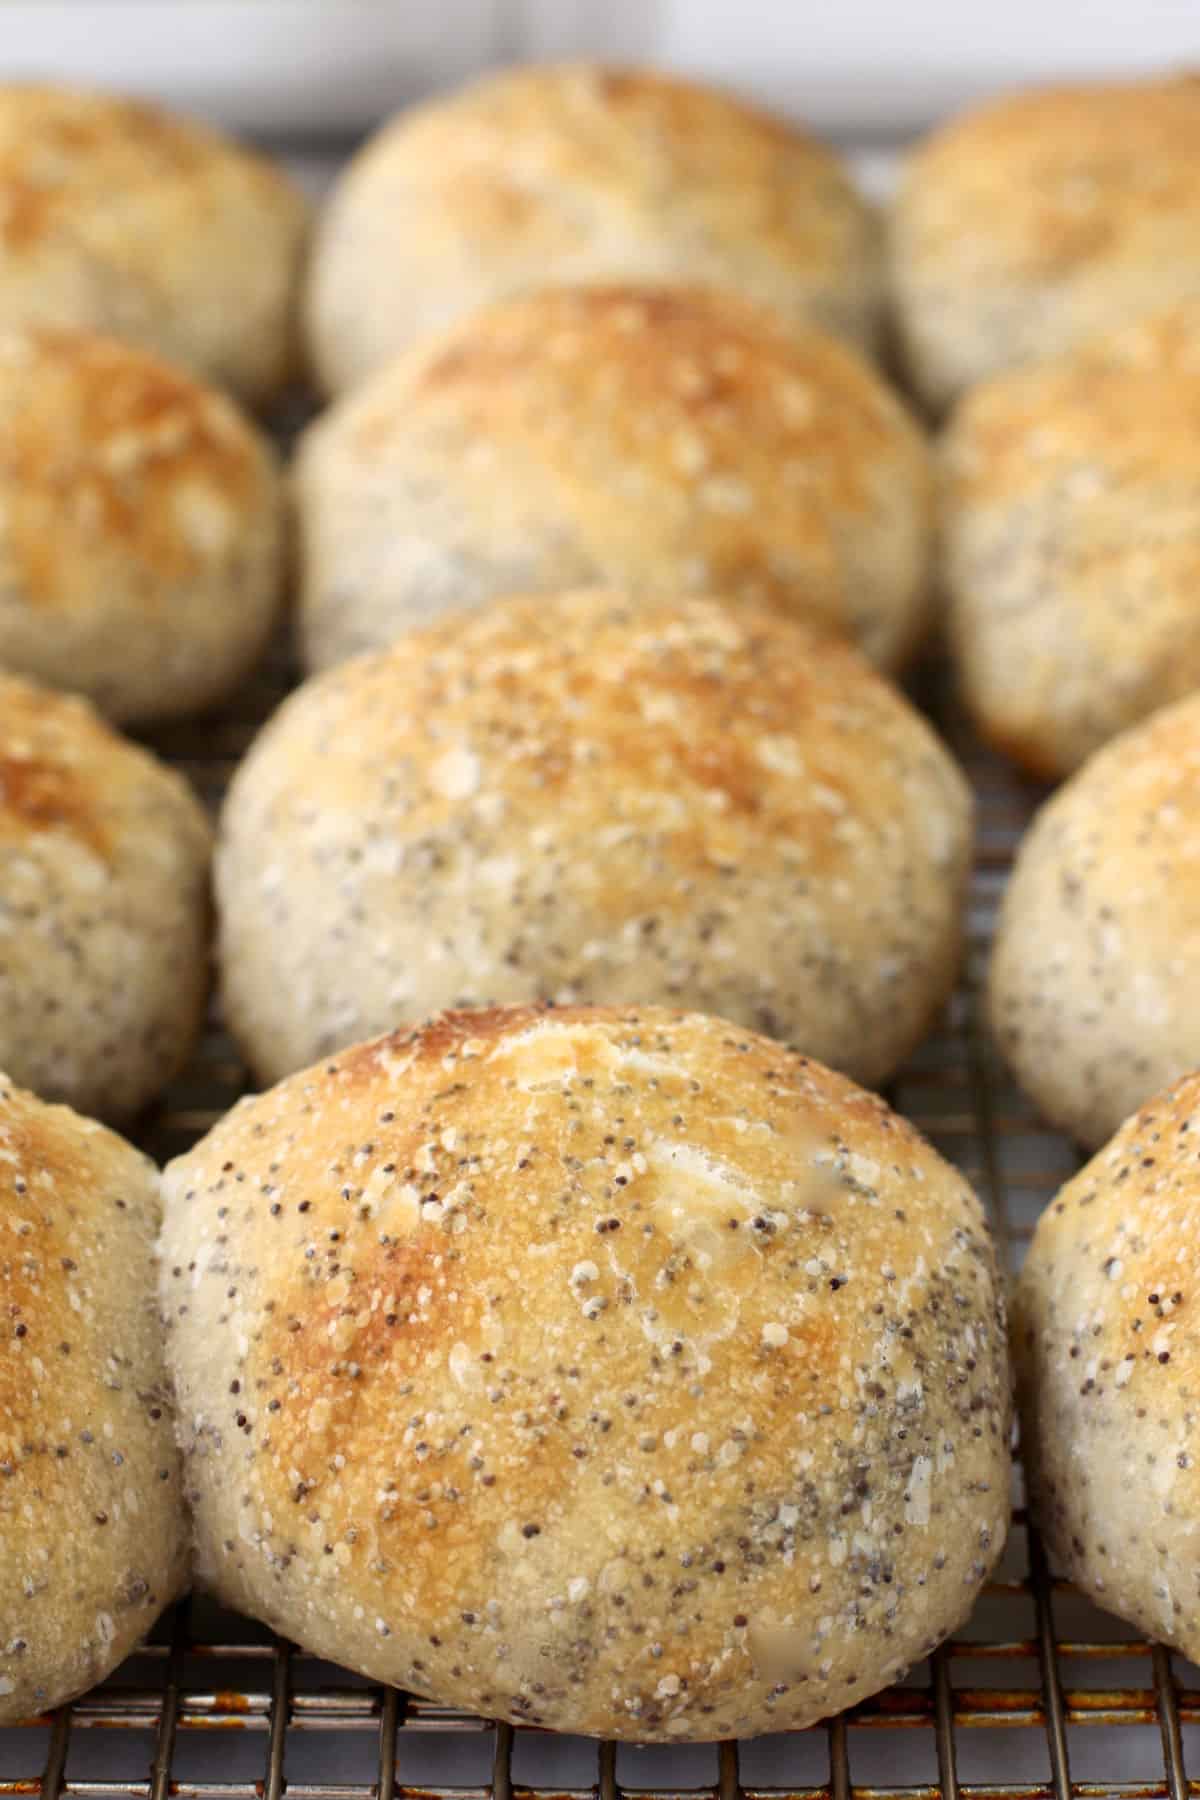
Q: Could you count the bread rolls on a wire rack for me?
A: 12